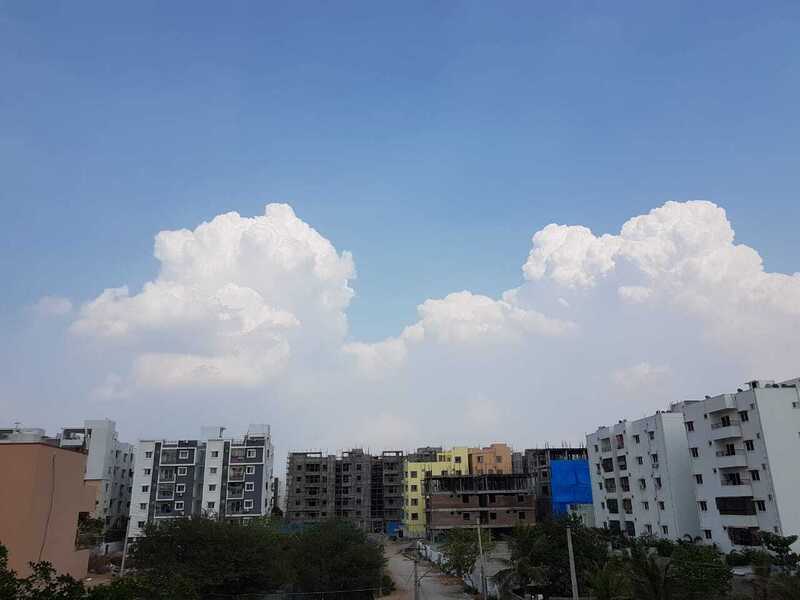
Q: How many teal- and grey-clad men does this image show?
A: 0